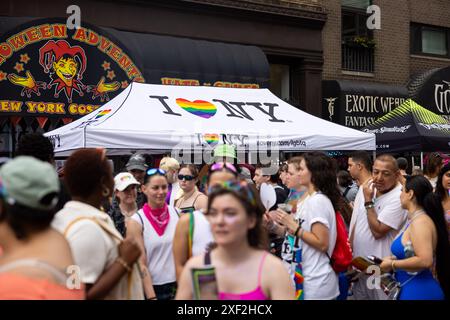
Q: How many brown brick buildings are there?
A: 1